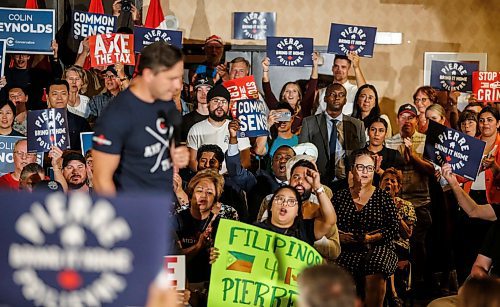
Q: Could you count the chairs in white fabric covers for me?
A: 0